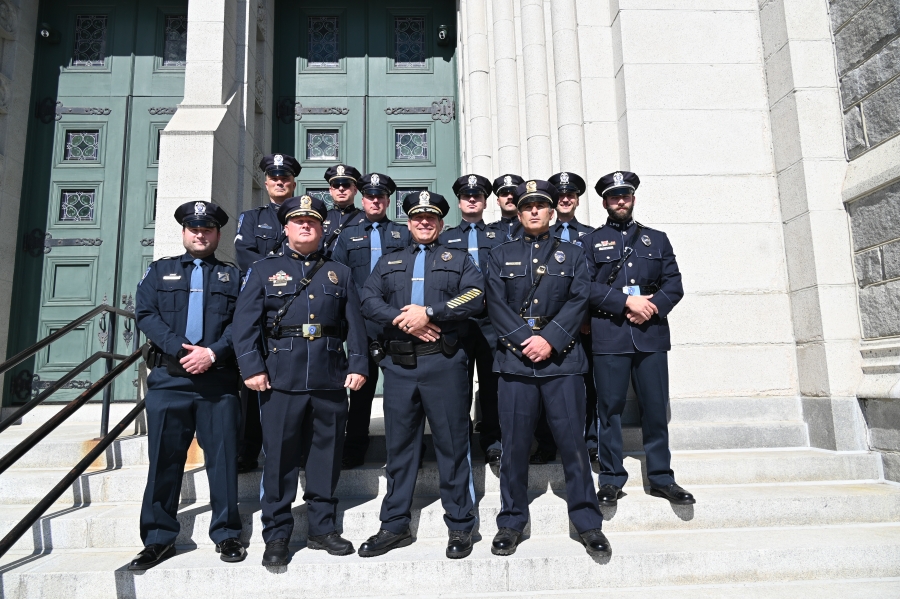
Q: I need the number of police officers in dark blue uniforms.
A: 11